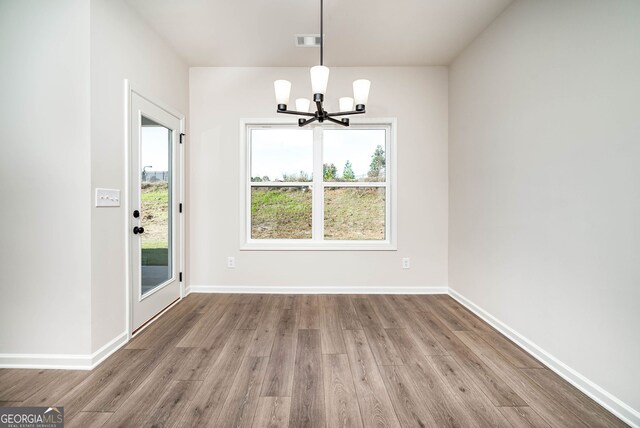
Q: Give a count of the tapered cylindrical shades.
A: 5